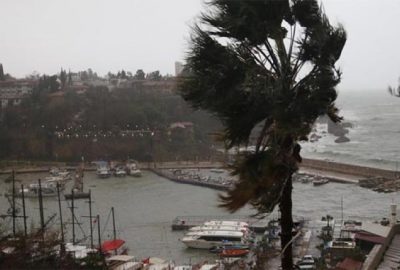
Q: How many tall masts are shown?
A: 8